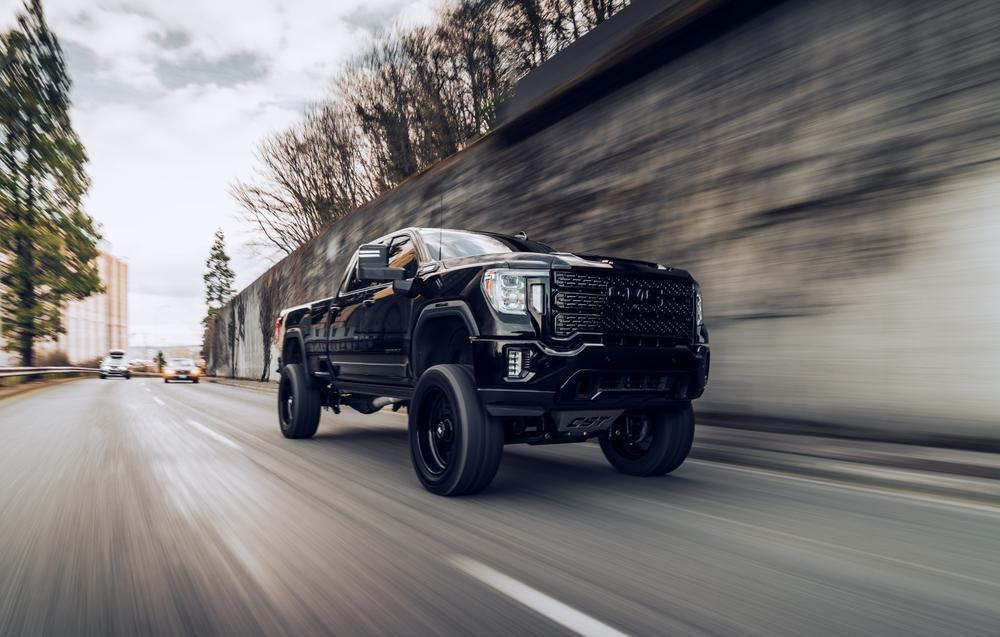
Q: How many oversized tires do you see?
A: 3